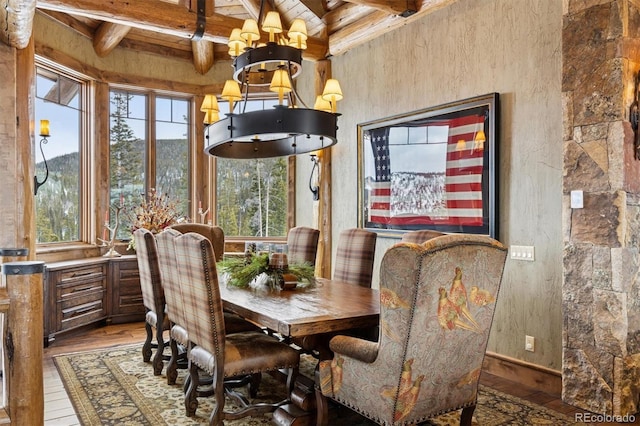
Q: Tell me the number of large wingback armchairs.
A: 2